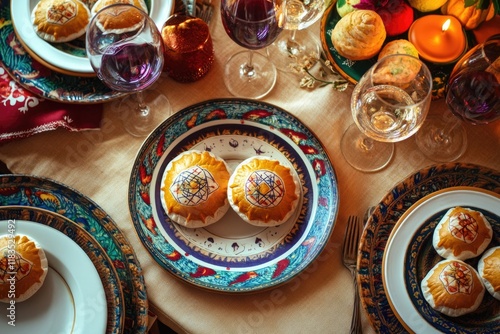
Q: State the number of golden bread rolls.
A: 8